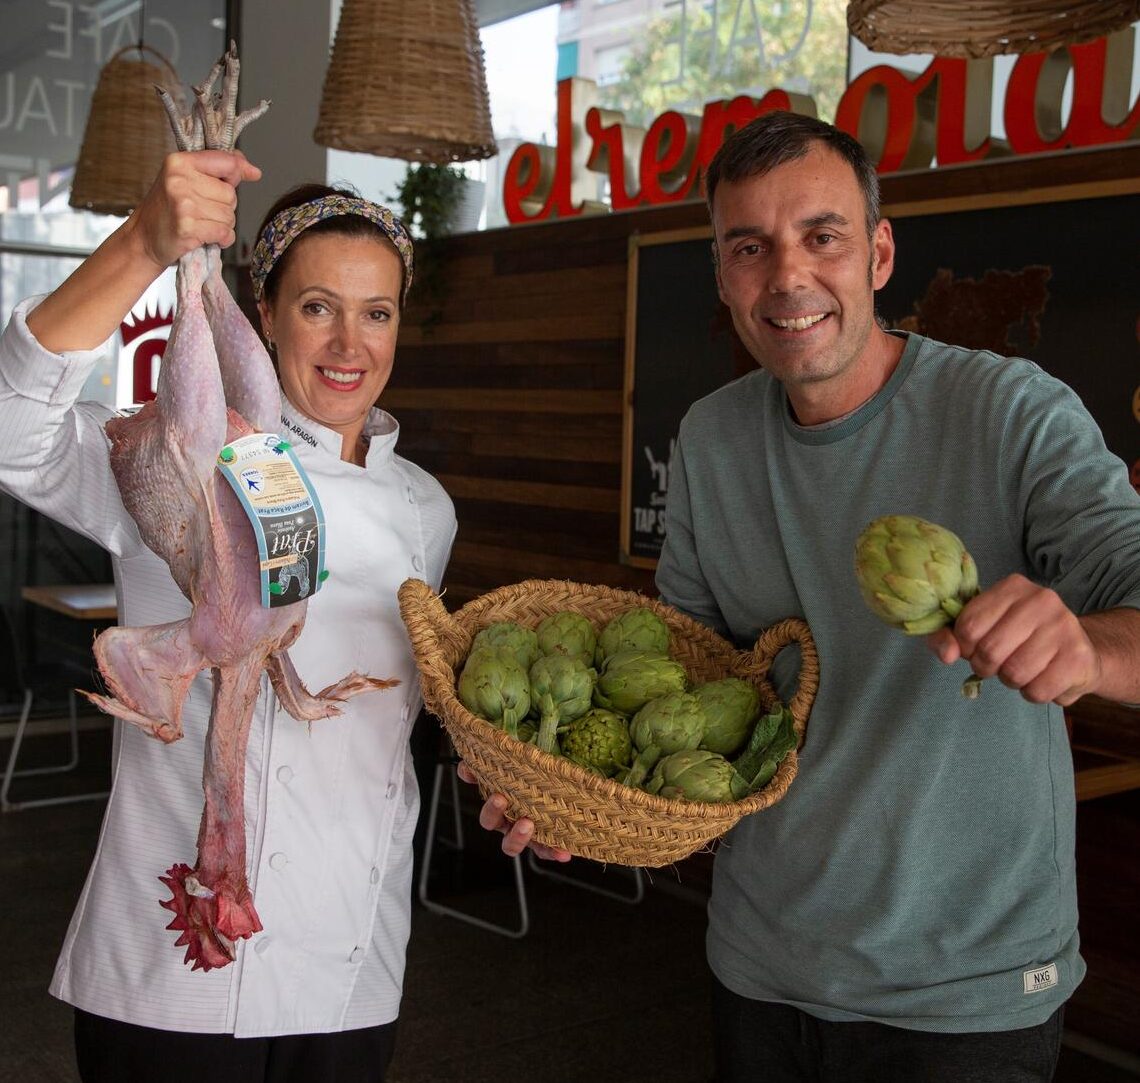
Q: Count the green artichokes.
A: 11